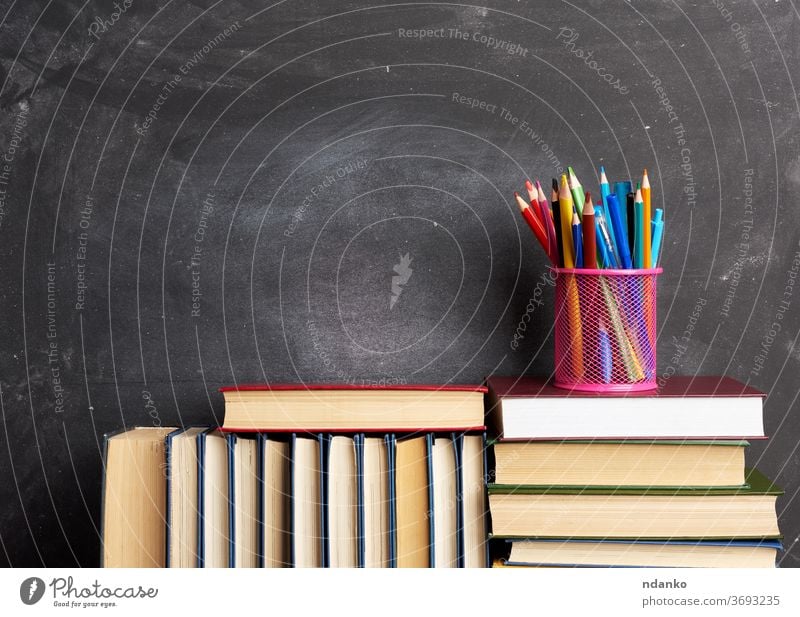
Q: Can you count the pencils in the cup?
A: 11